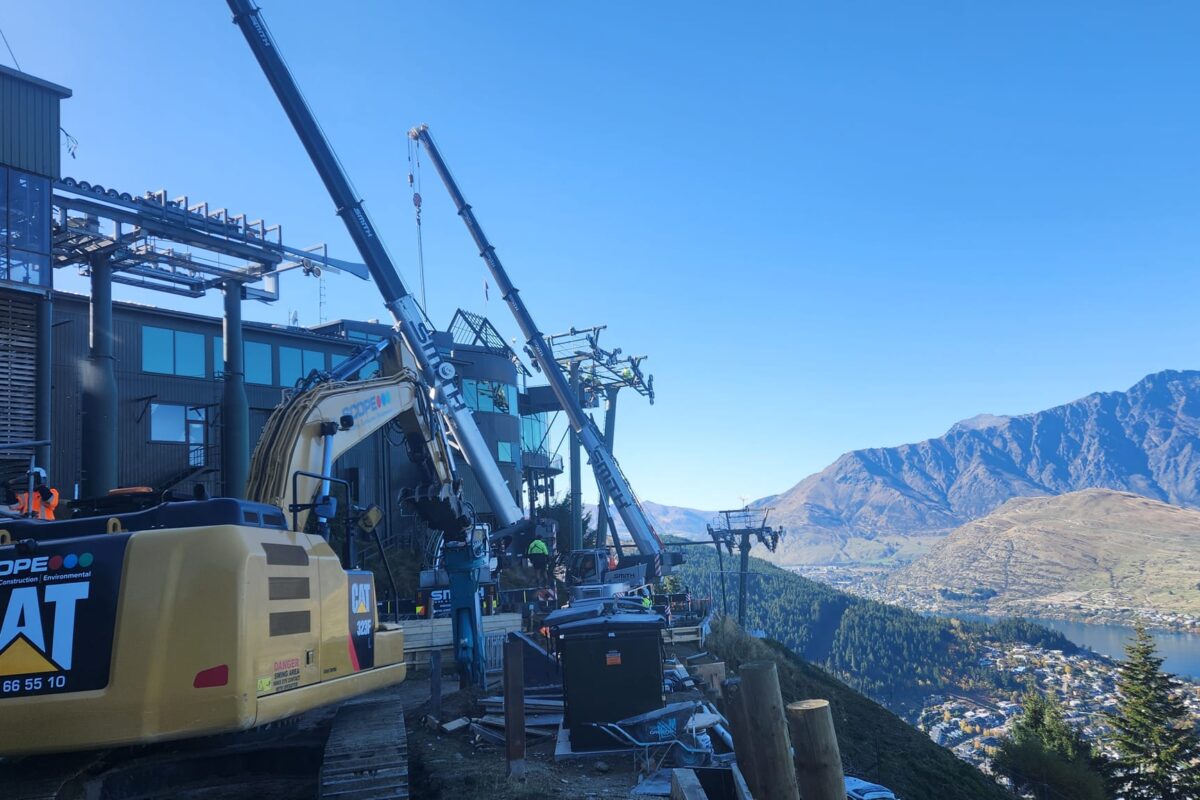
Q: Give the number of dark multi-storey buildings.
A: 1